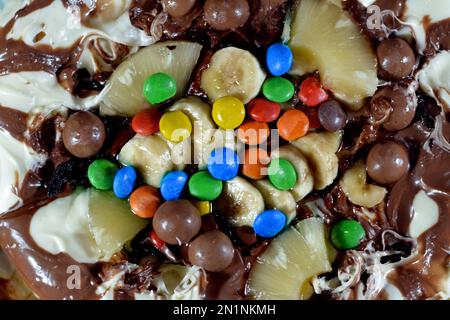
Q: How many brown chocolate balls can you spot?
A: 8